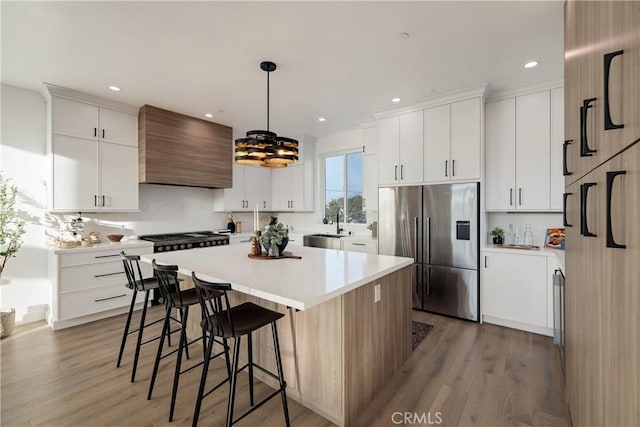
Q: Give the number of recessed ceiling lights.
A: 5